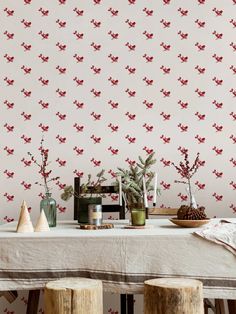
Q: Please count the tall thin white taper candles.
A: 3